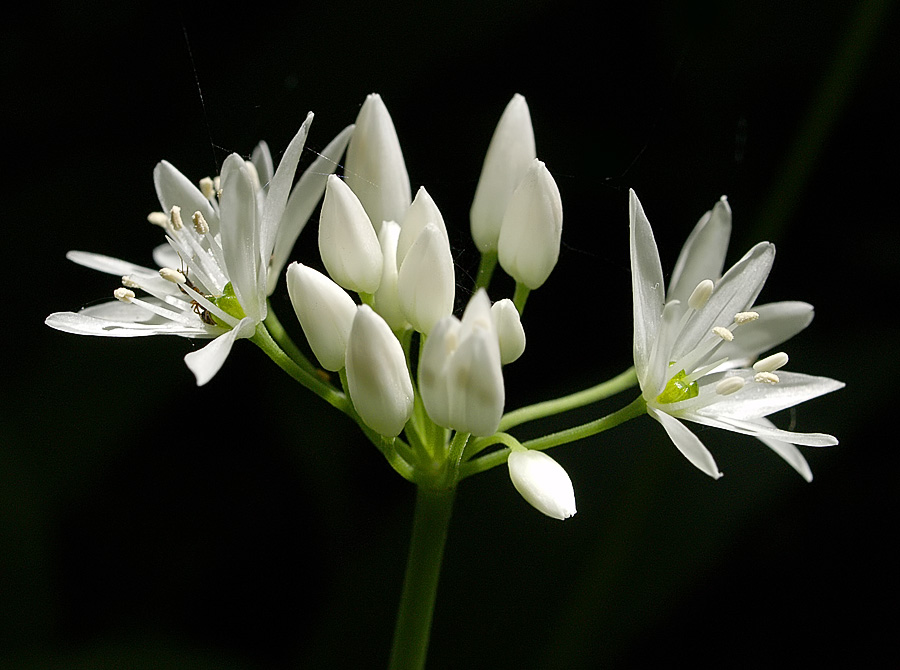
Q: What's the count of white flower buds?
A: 12